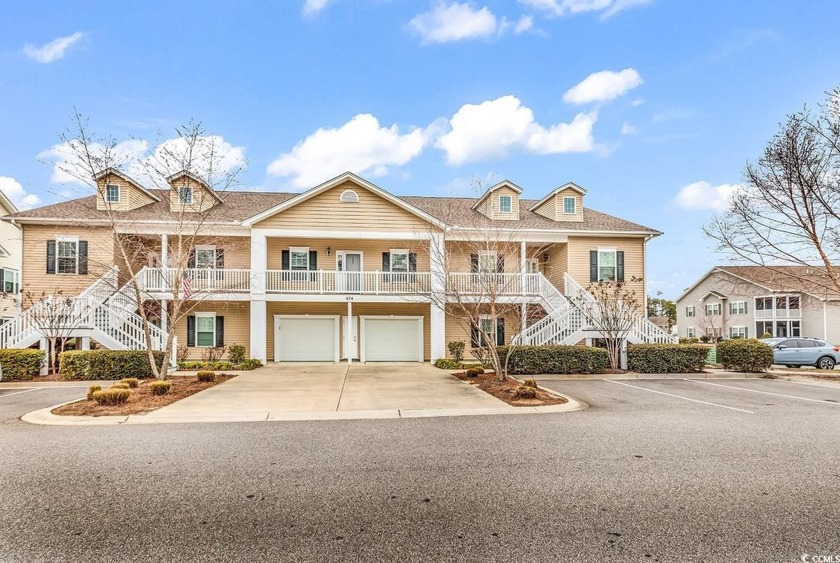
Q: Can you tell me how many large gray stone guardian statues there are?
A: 0